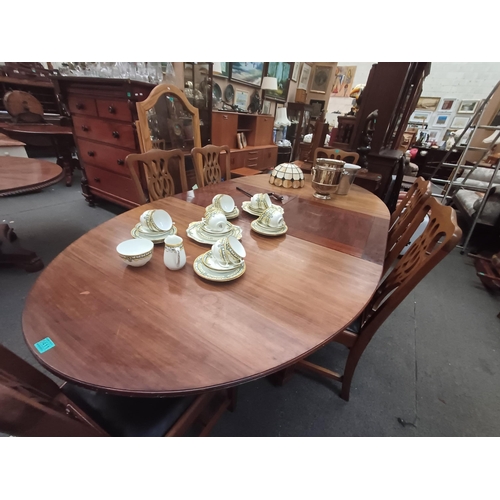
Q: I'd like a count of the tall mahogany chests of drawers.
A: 1